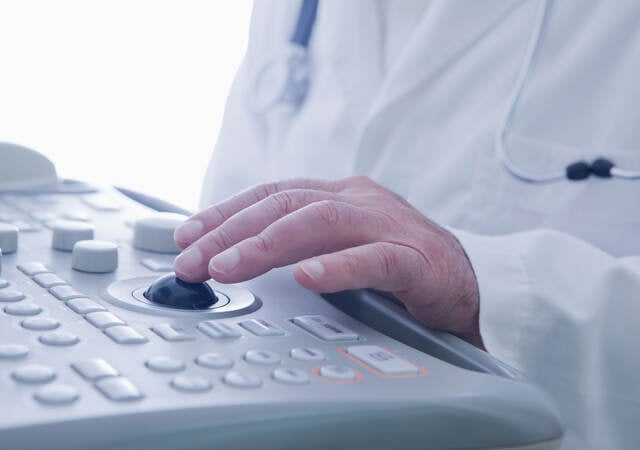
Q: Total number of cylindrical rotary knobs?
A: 4